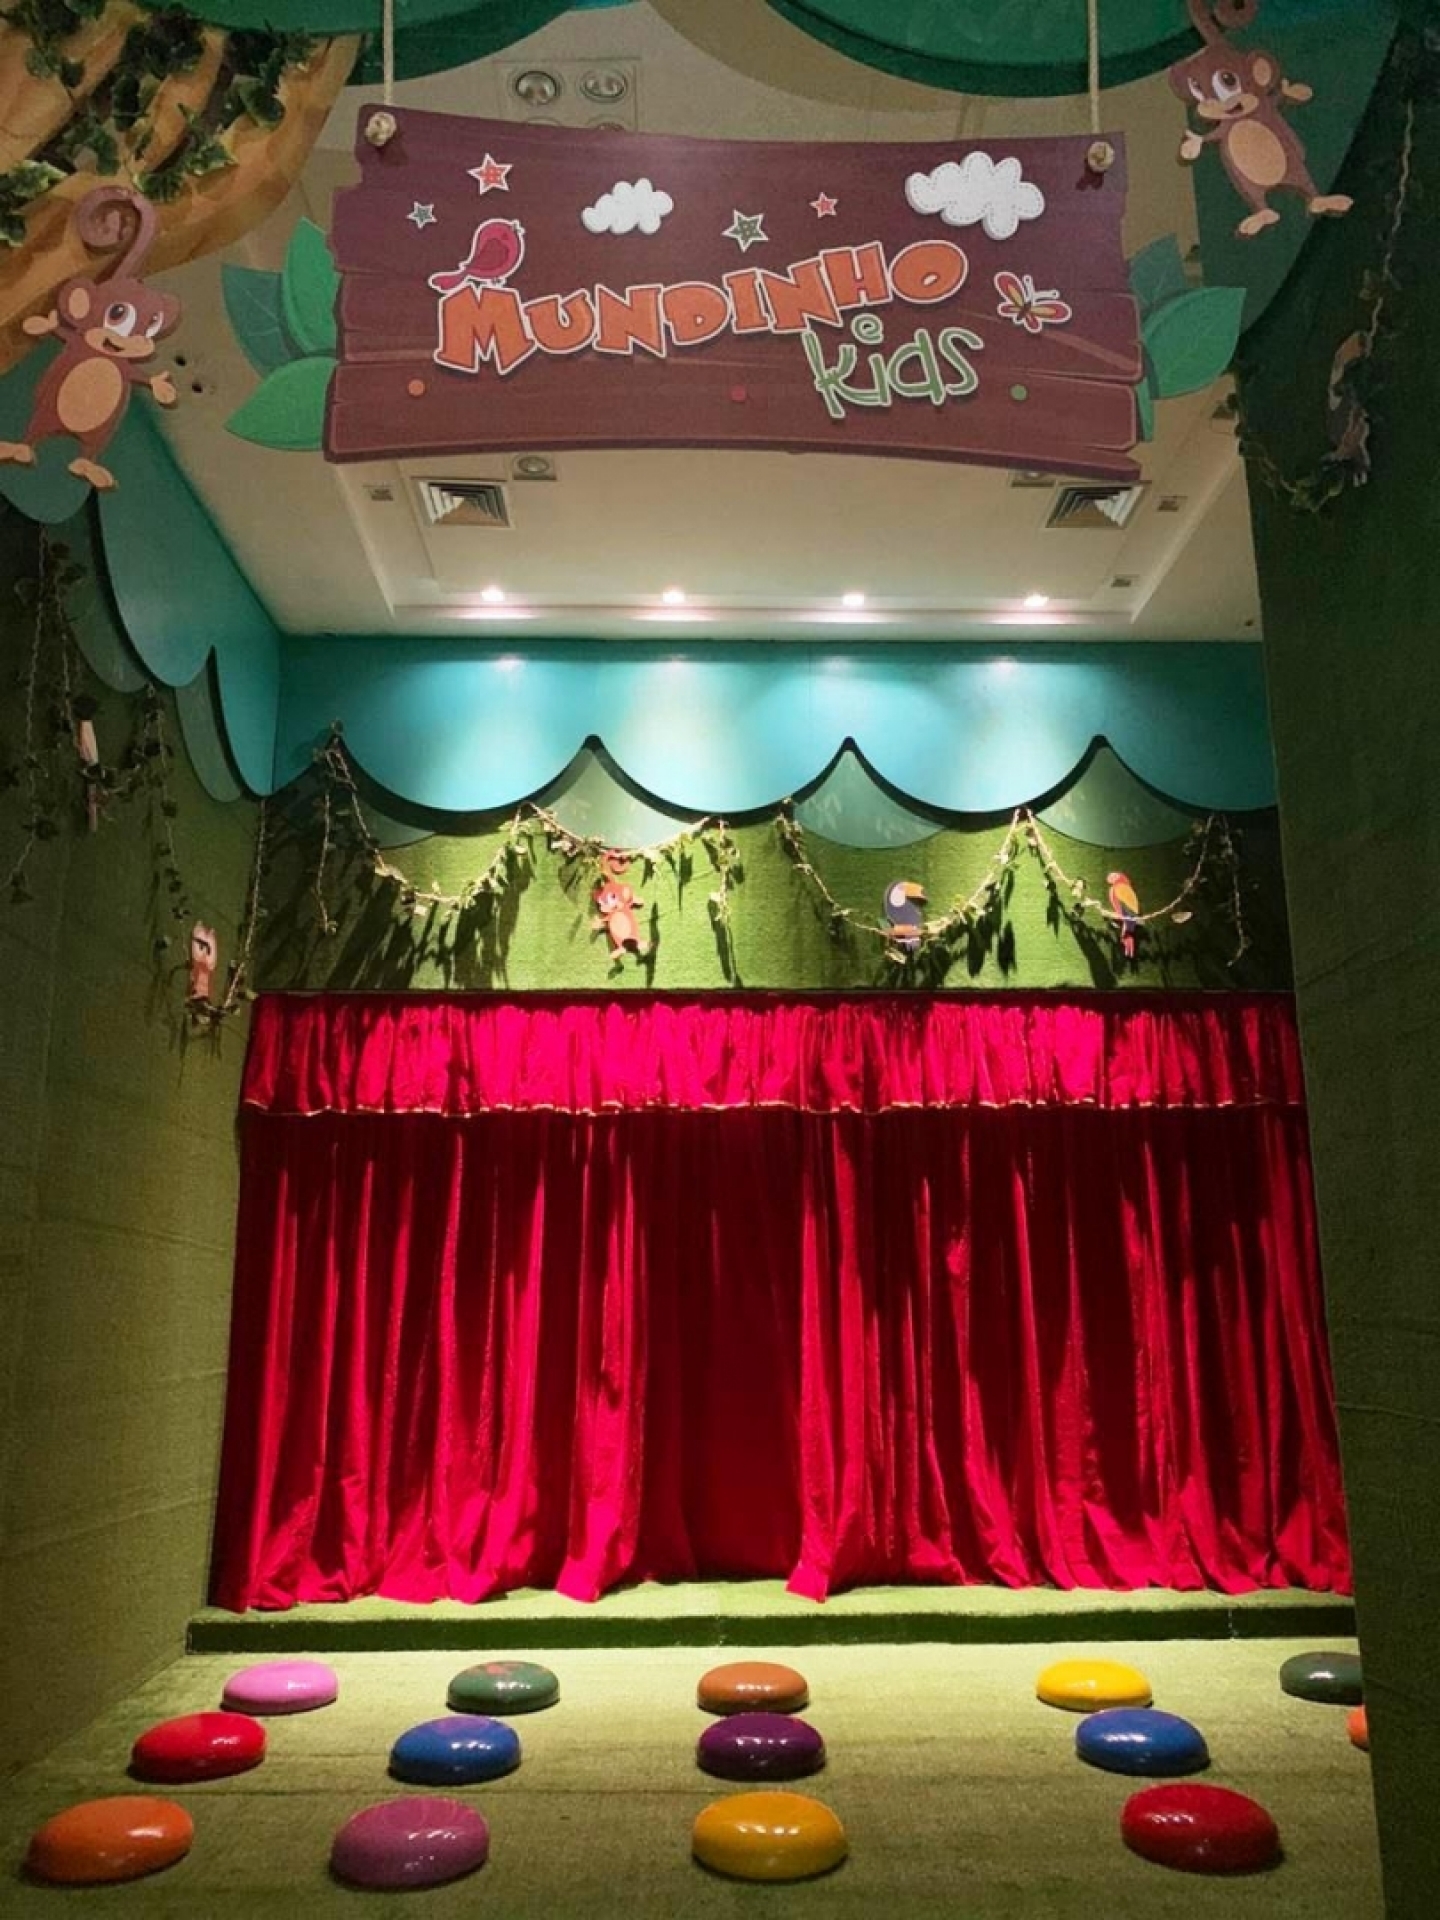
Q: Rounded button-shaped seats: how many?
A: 14